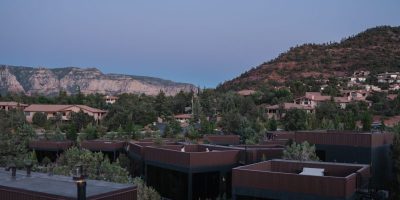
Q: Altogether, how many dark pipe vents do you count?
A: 3